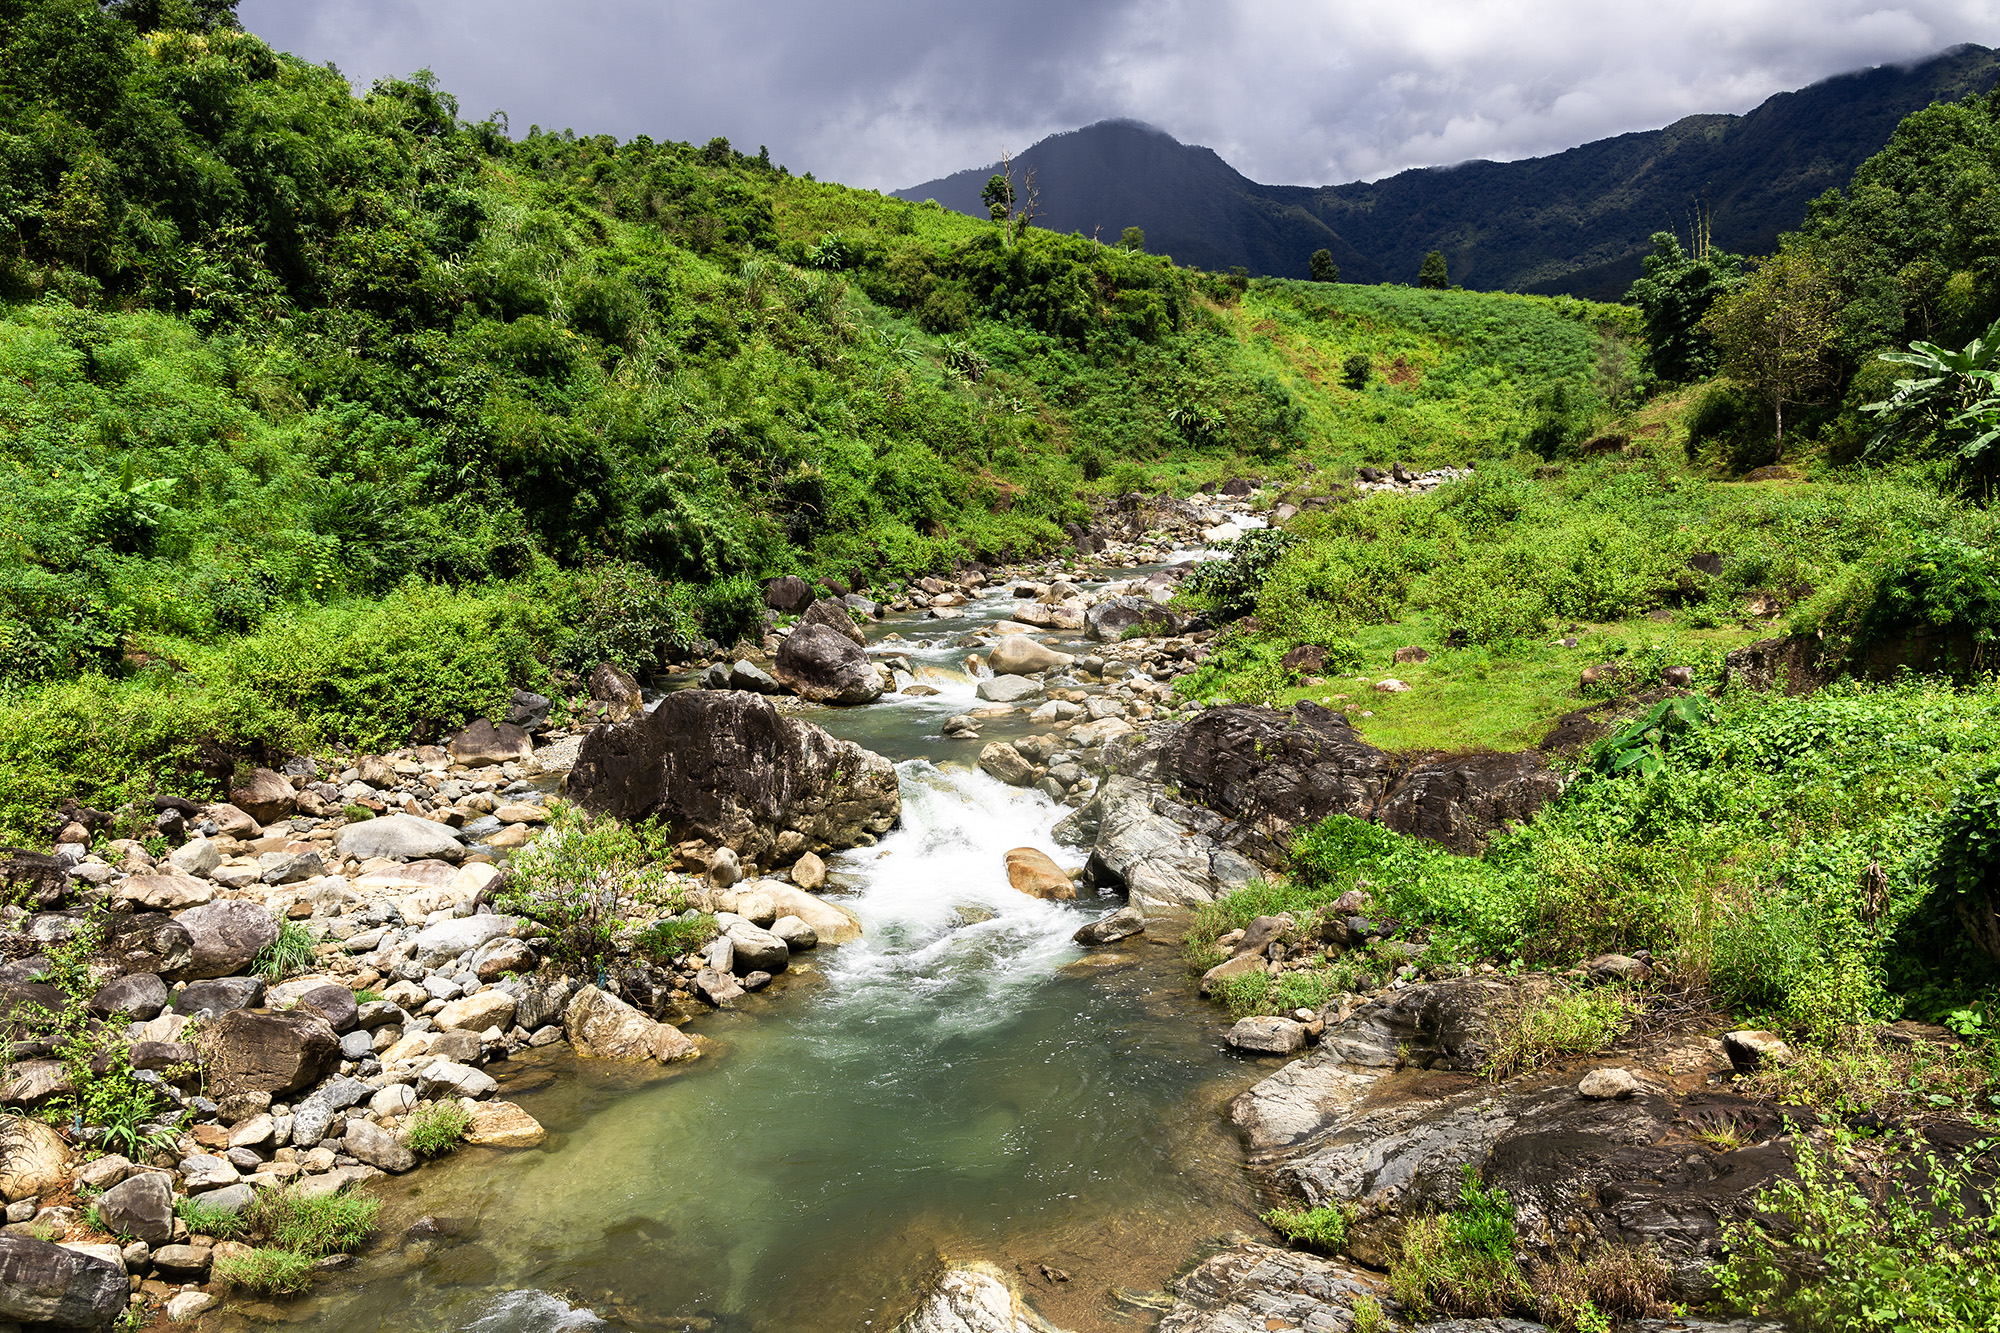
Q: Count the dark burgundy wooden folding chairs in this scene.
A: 0